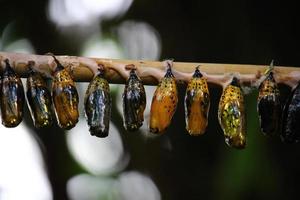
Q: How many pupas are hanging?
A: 10